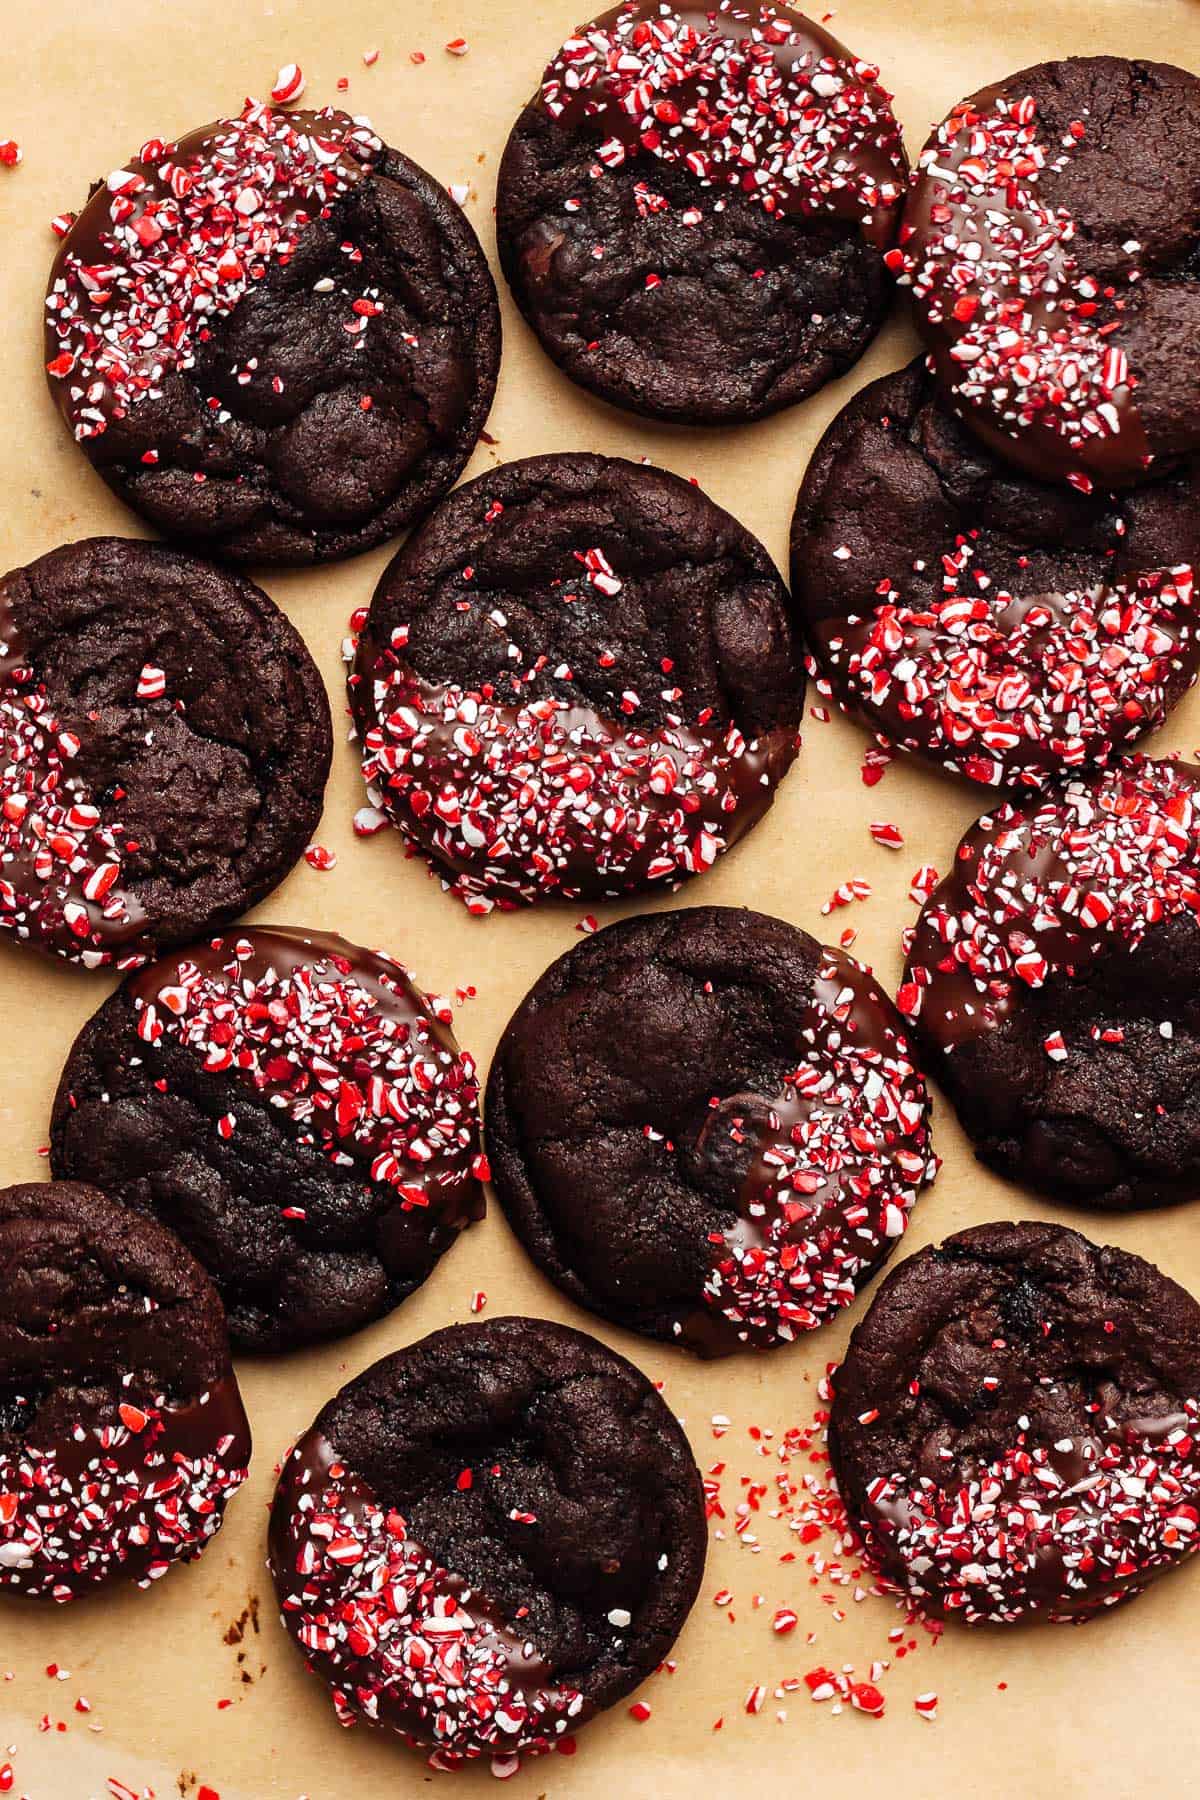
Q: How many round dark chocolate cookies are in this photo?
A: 12